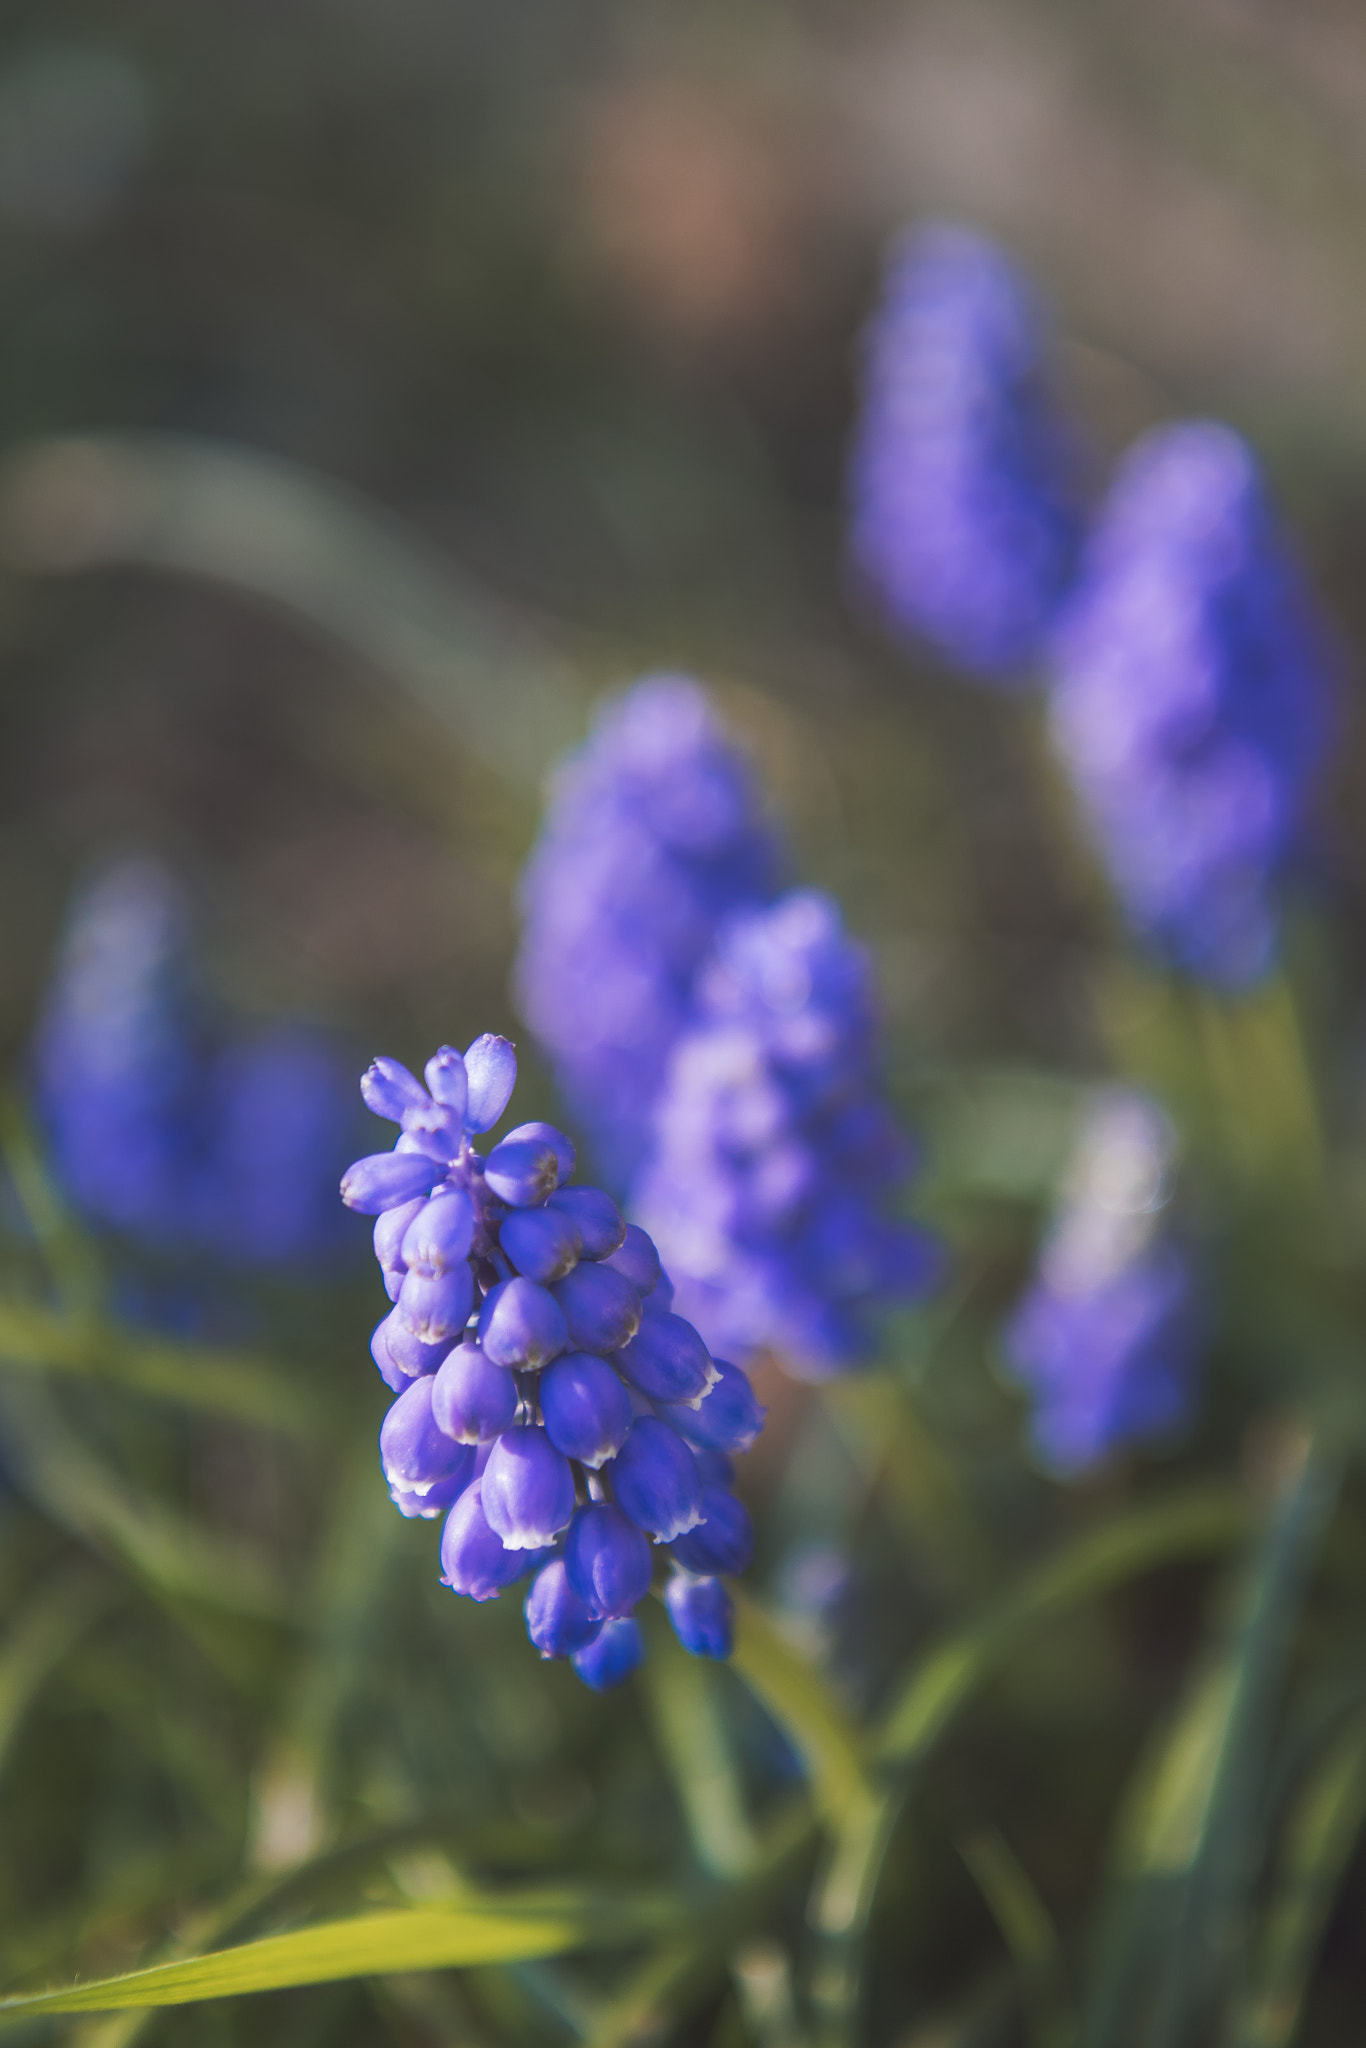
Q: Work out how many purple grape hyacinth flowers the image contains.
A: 8